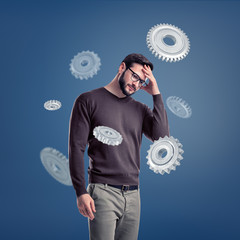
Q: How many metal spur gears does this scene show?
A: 7